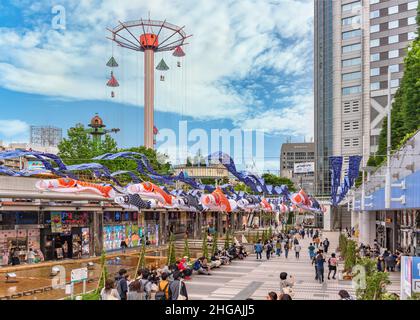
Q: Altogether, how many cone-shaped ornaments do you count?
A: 4